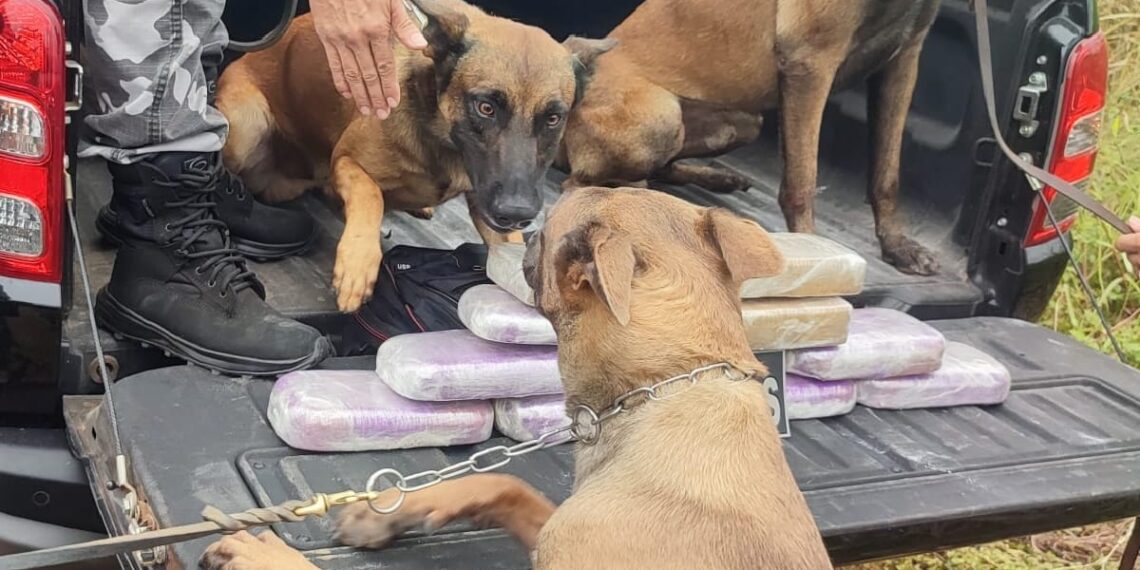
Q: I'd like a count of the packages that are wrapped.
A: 10